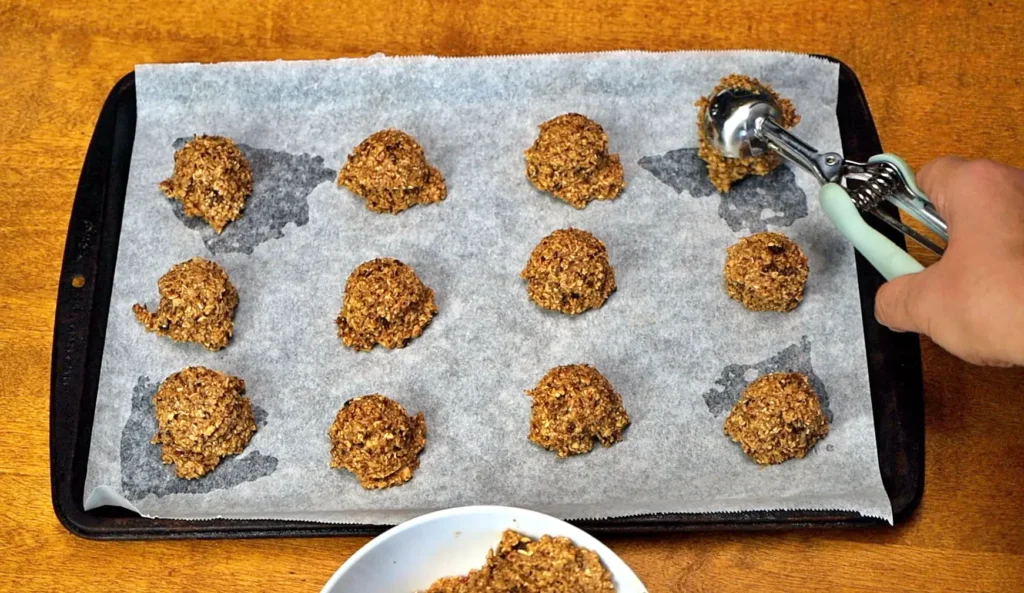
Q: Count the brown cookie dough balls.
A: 12